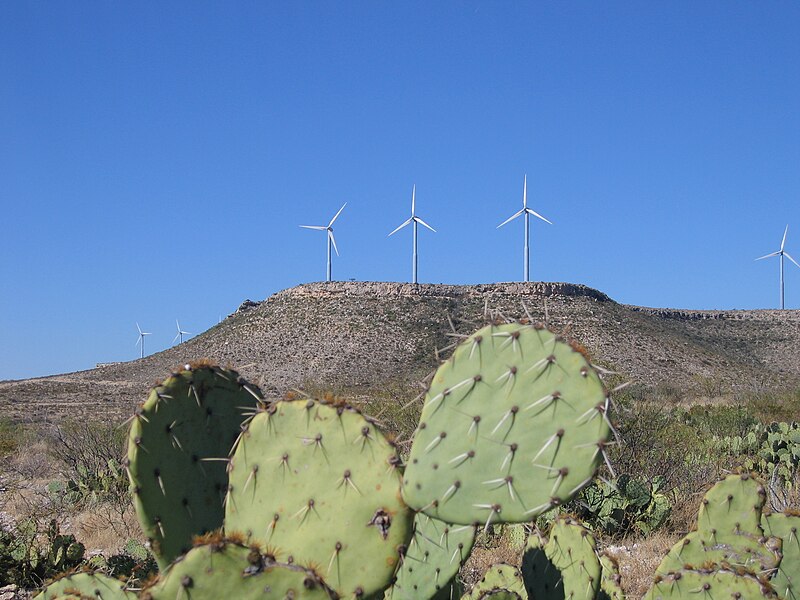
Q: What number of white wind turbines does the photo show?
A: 6